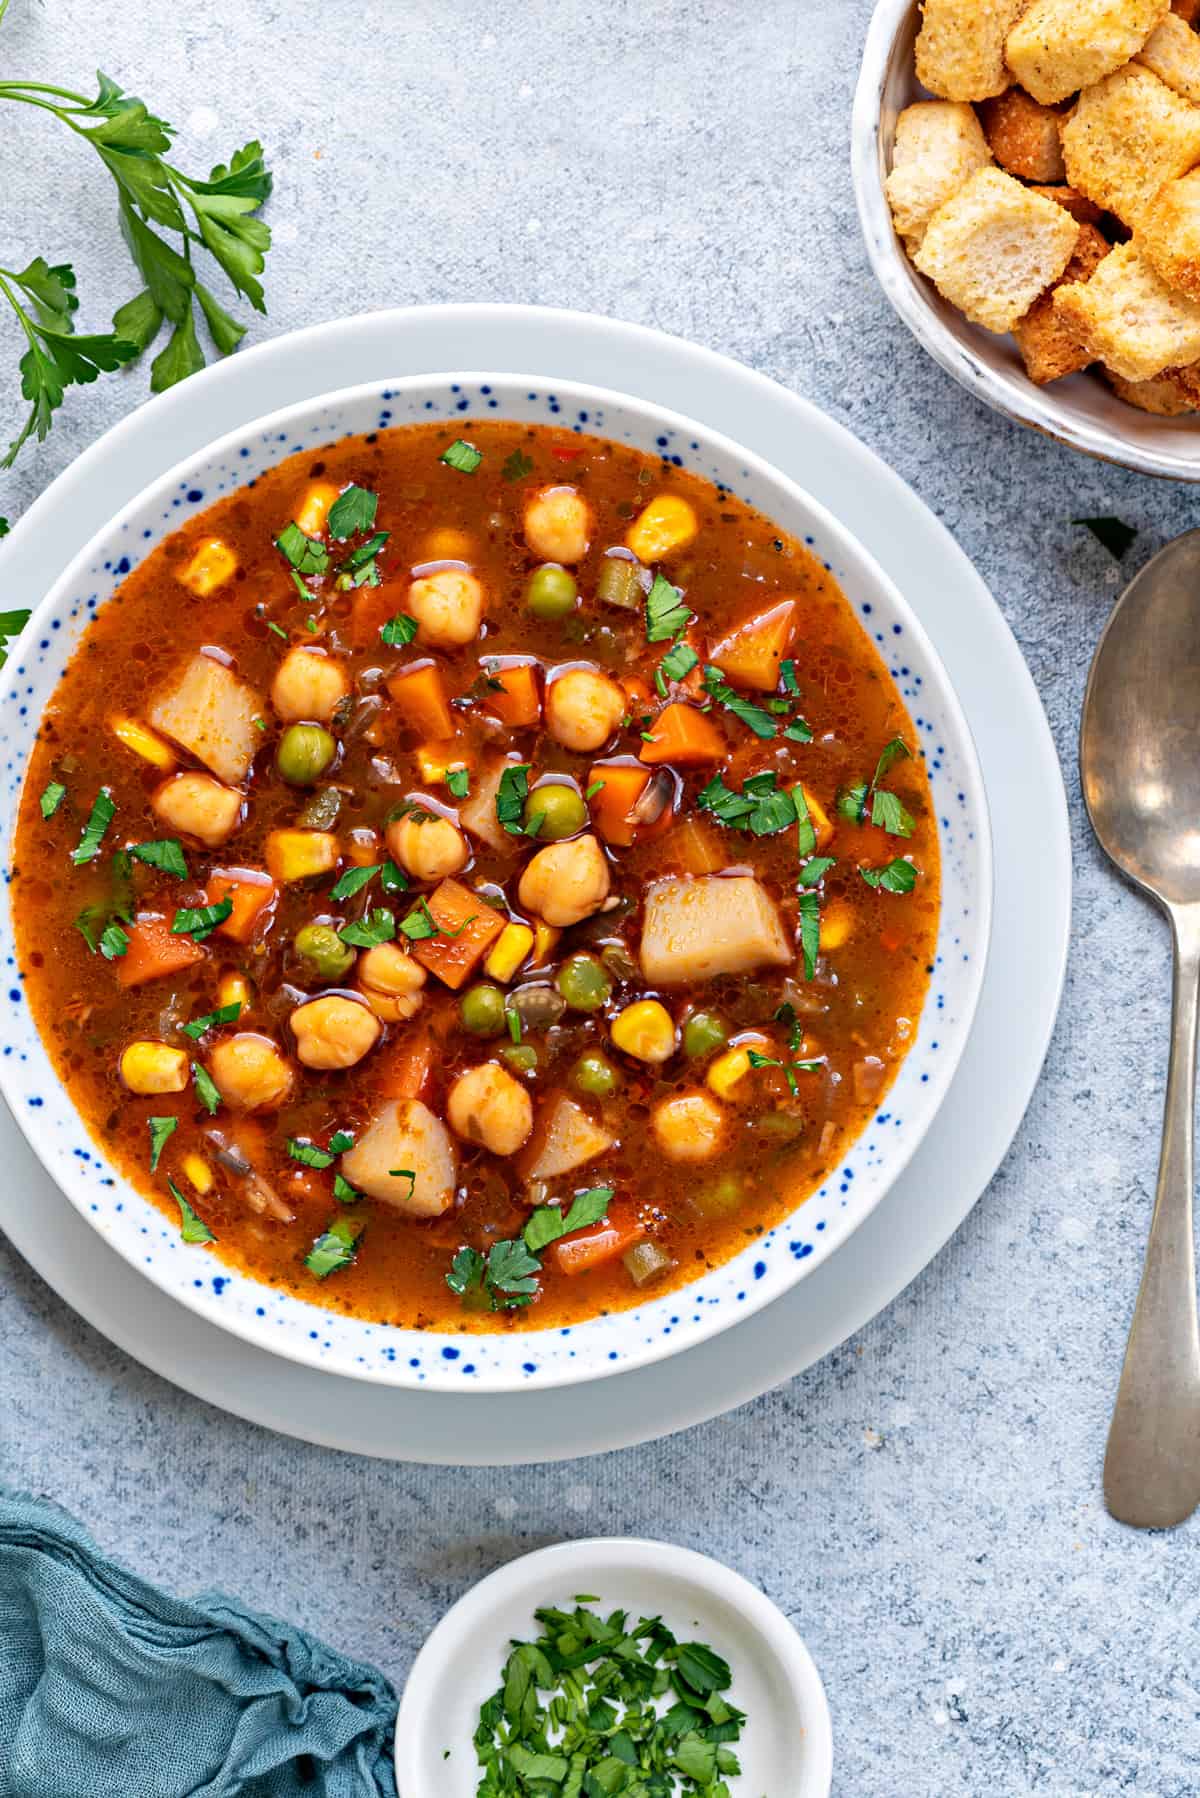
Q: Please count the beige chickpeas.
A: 12